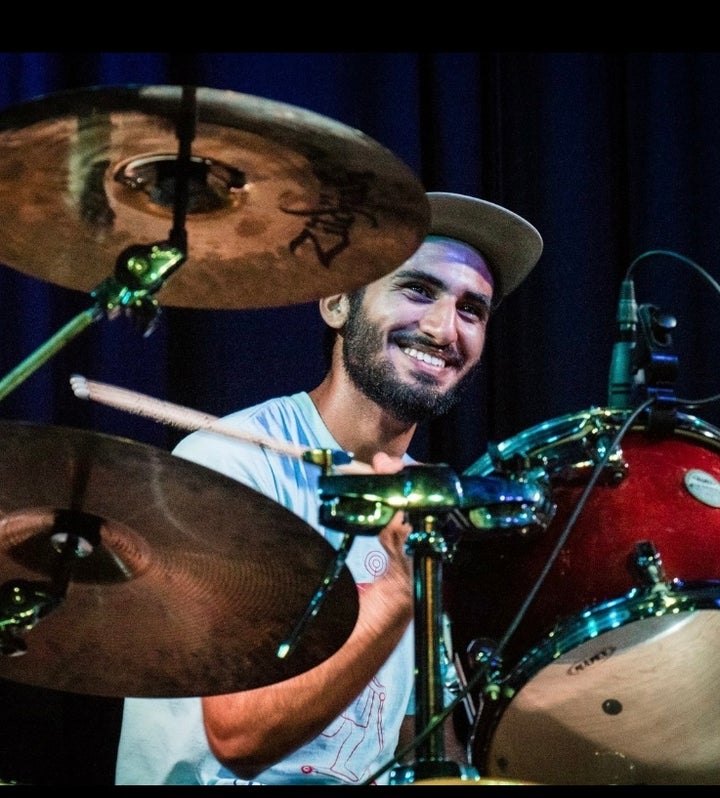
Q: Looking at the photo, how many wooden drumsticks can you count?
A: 1